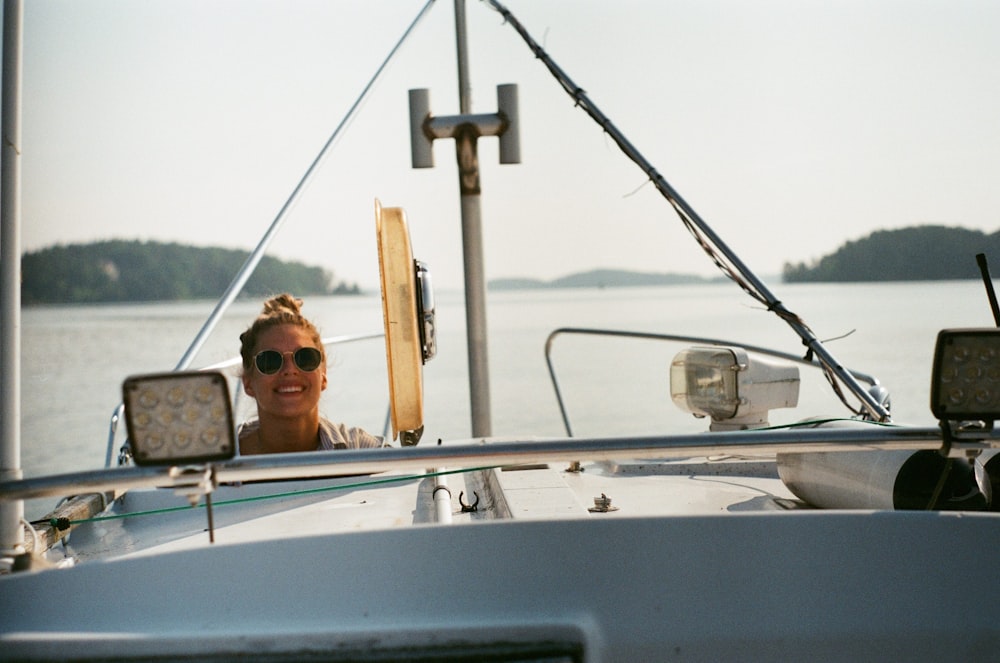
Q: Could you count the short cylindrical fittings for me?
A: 2